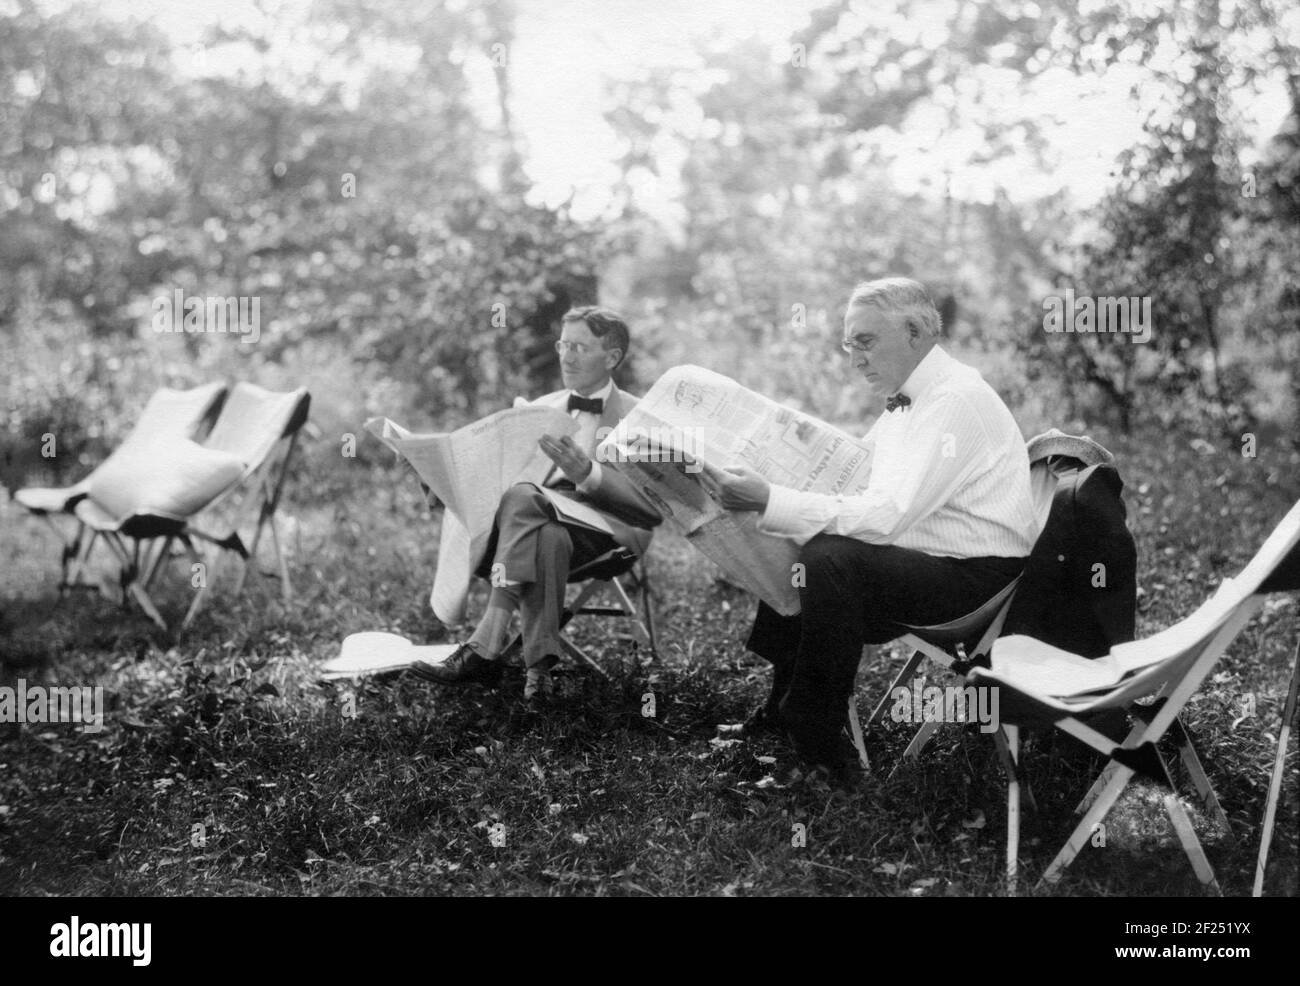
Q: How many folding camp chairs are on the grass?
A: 5